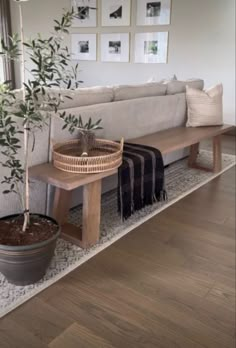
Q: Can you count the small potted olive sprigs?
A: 1